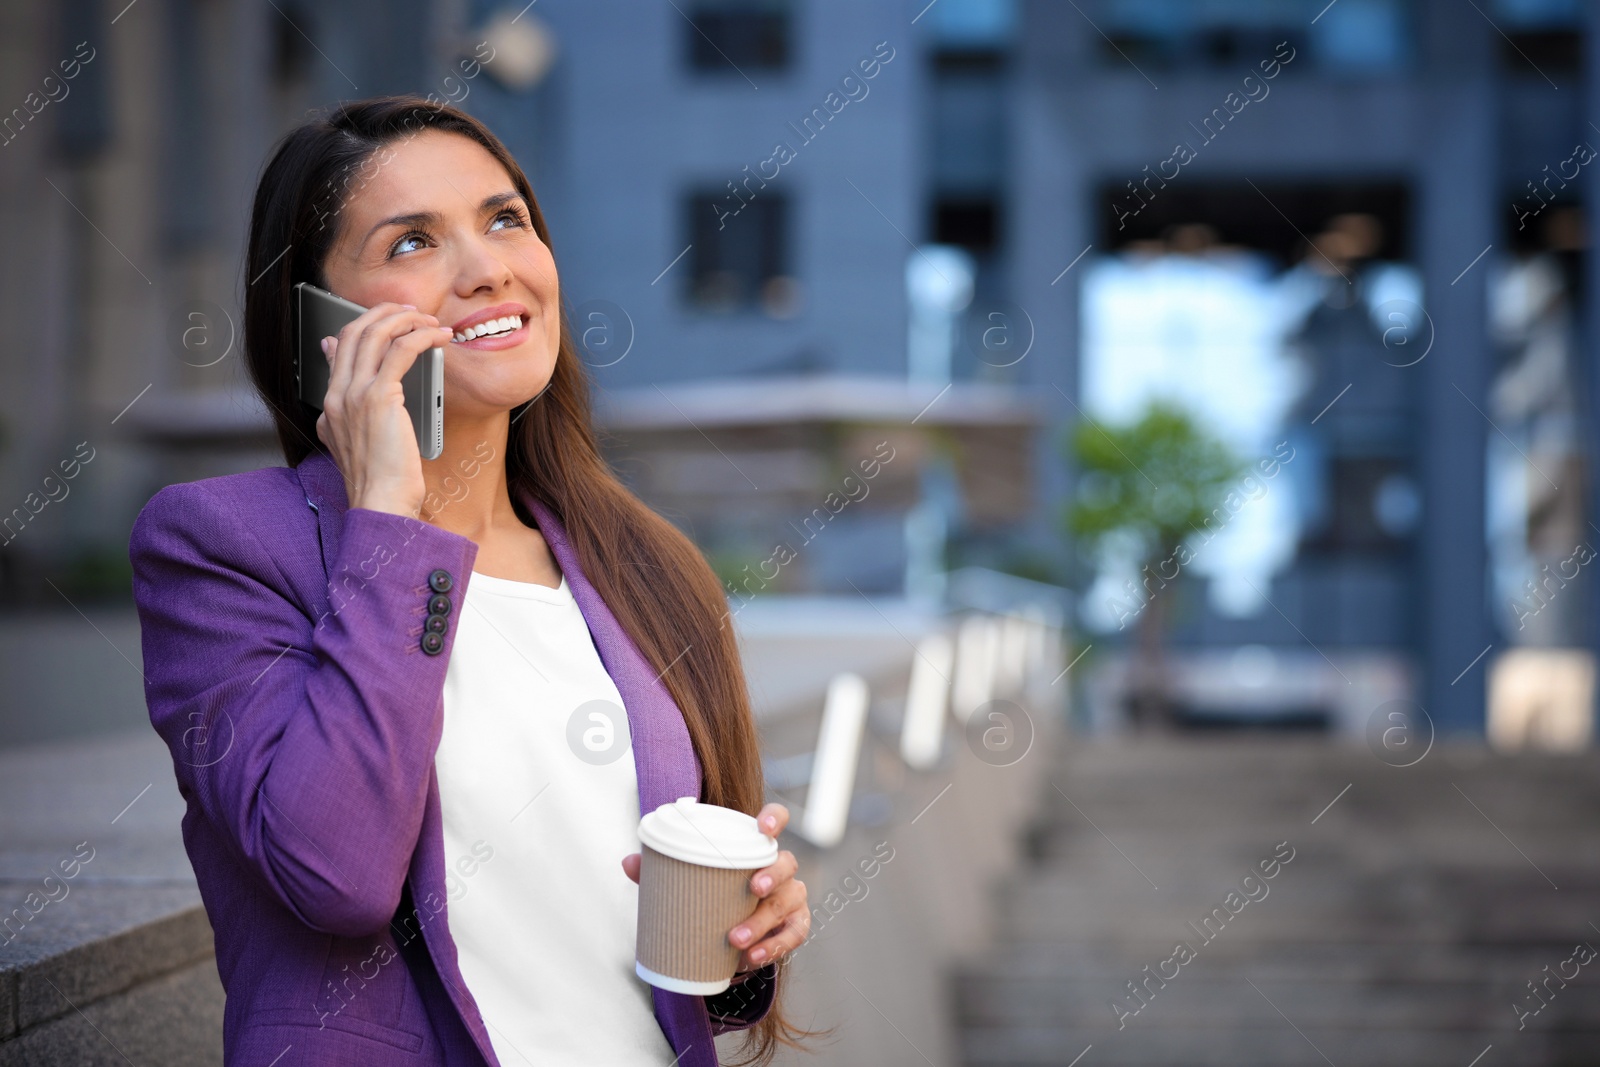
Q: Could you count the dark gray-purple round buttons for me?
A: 4